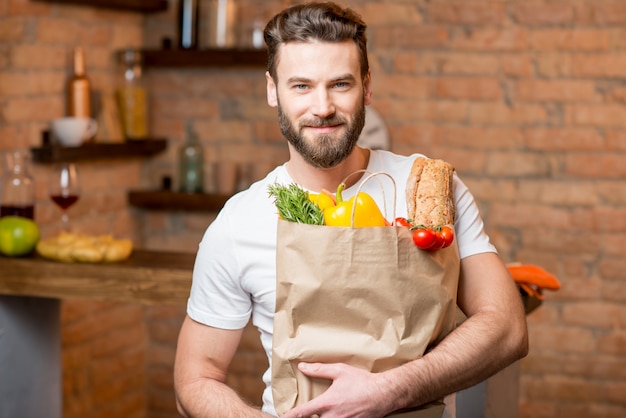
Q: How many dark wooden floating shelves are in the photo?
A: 4